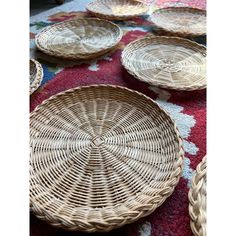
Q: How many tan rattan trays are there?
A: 7